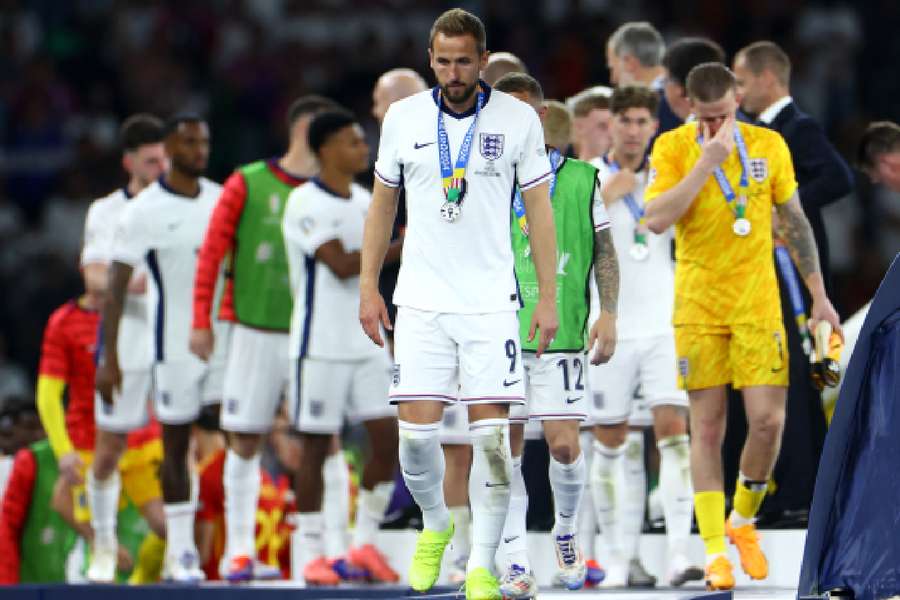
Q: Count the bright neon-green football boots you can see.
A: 2